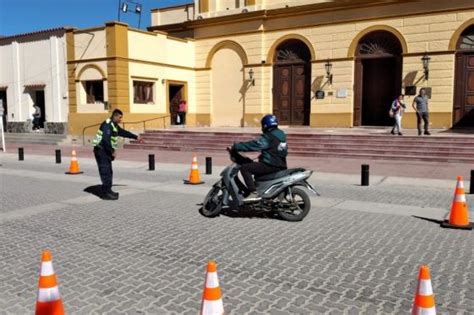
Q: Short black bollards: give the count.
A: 6